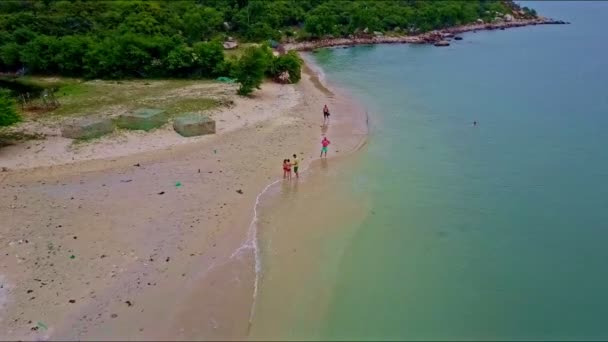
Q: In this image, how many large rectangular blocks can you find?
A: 3